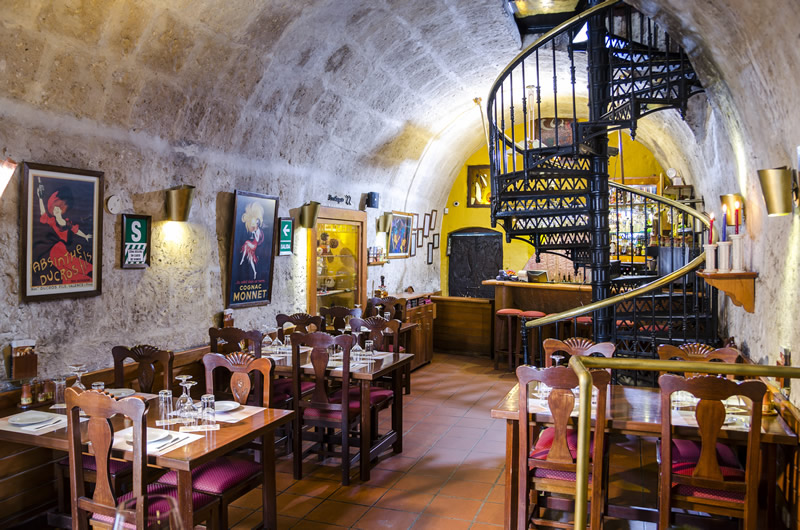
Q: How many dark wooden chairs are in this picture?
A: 13